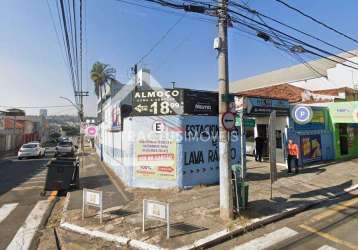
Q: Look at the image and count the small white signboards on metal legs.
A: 2